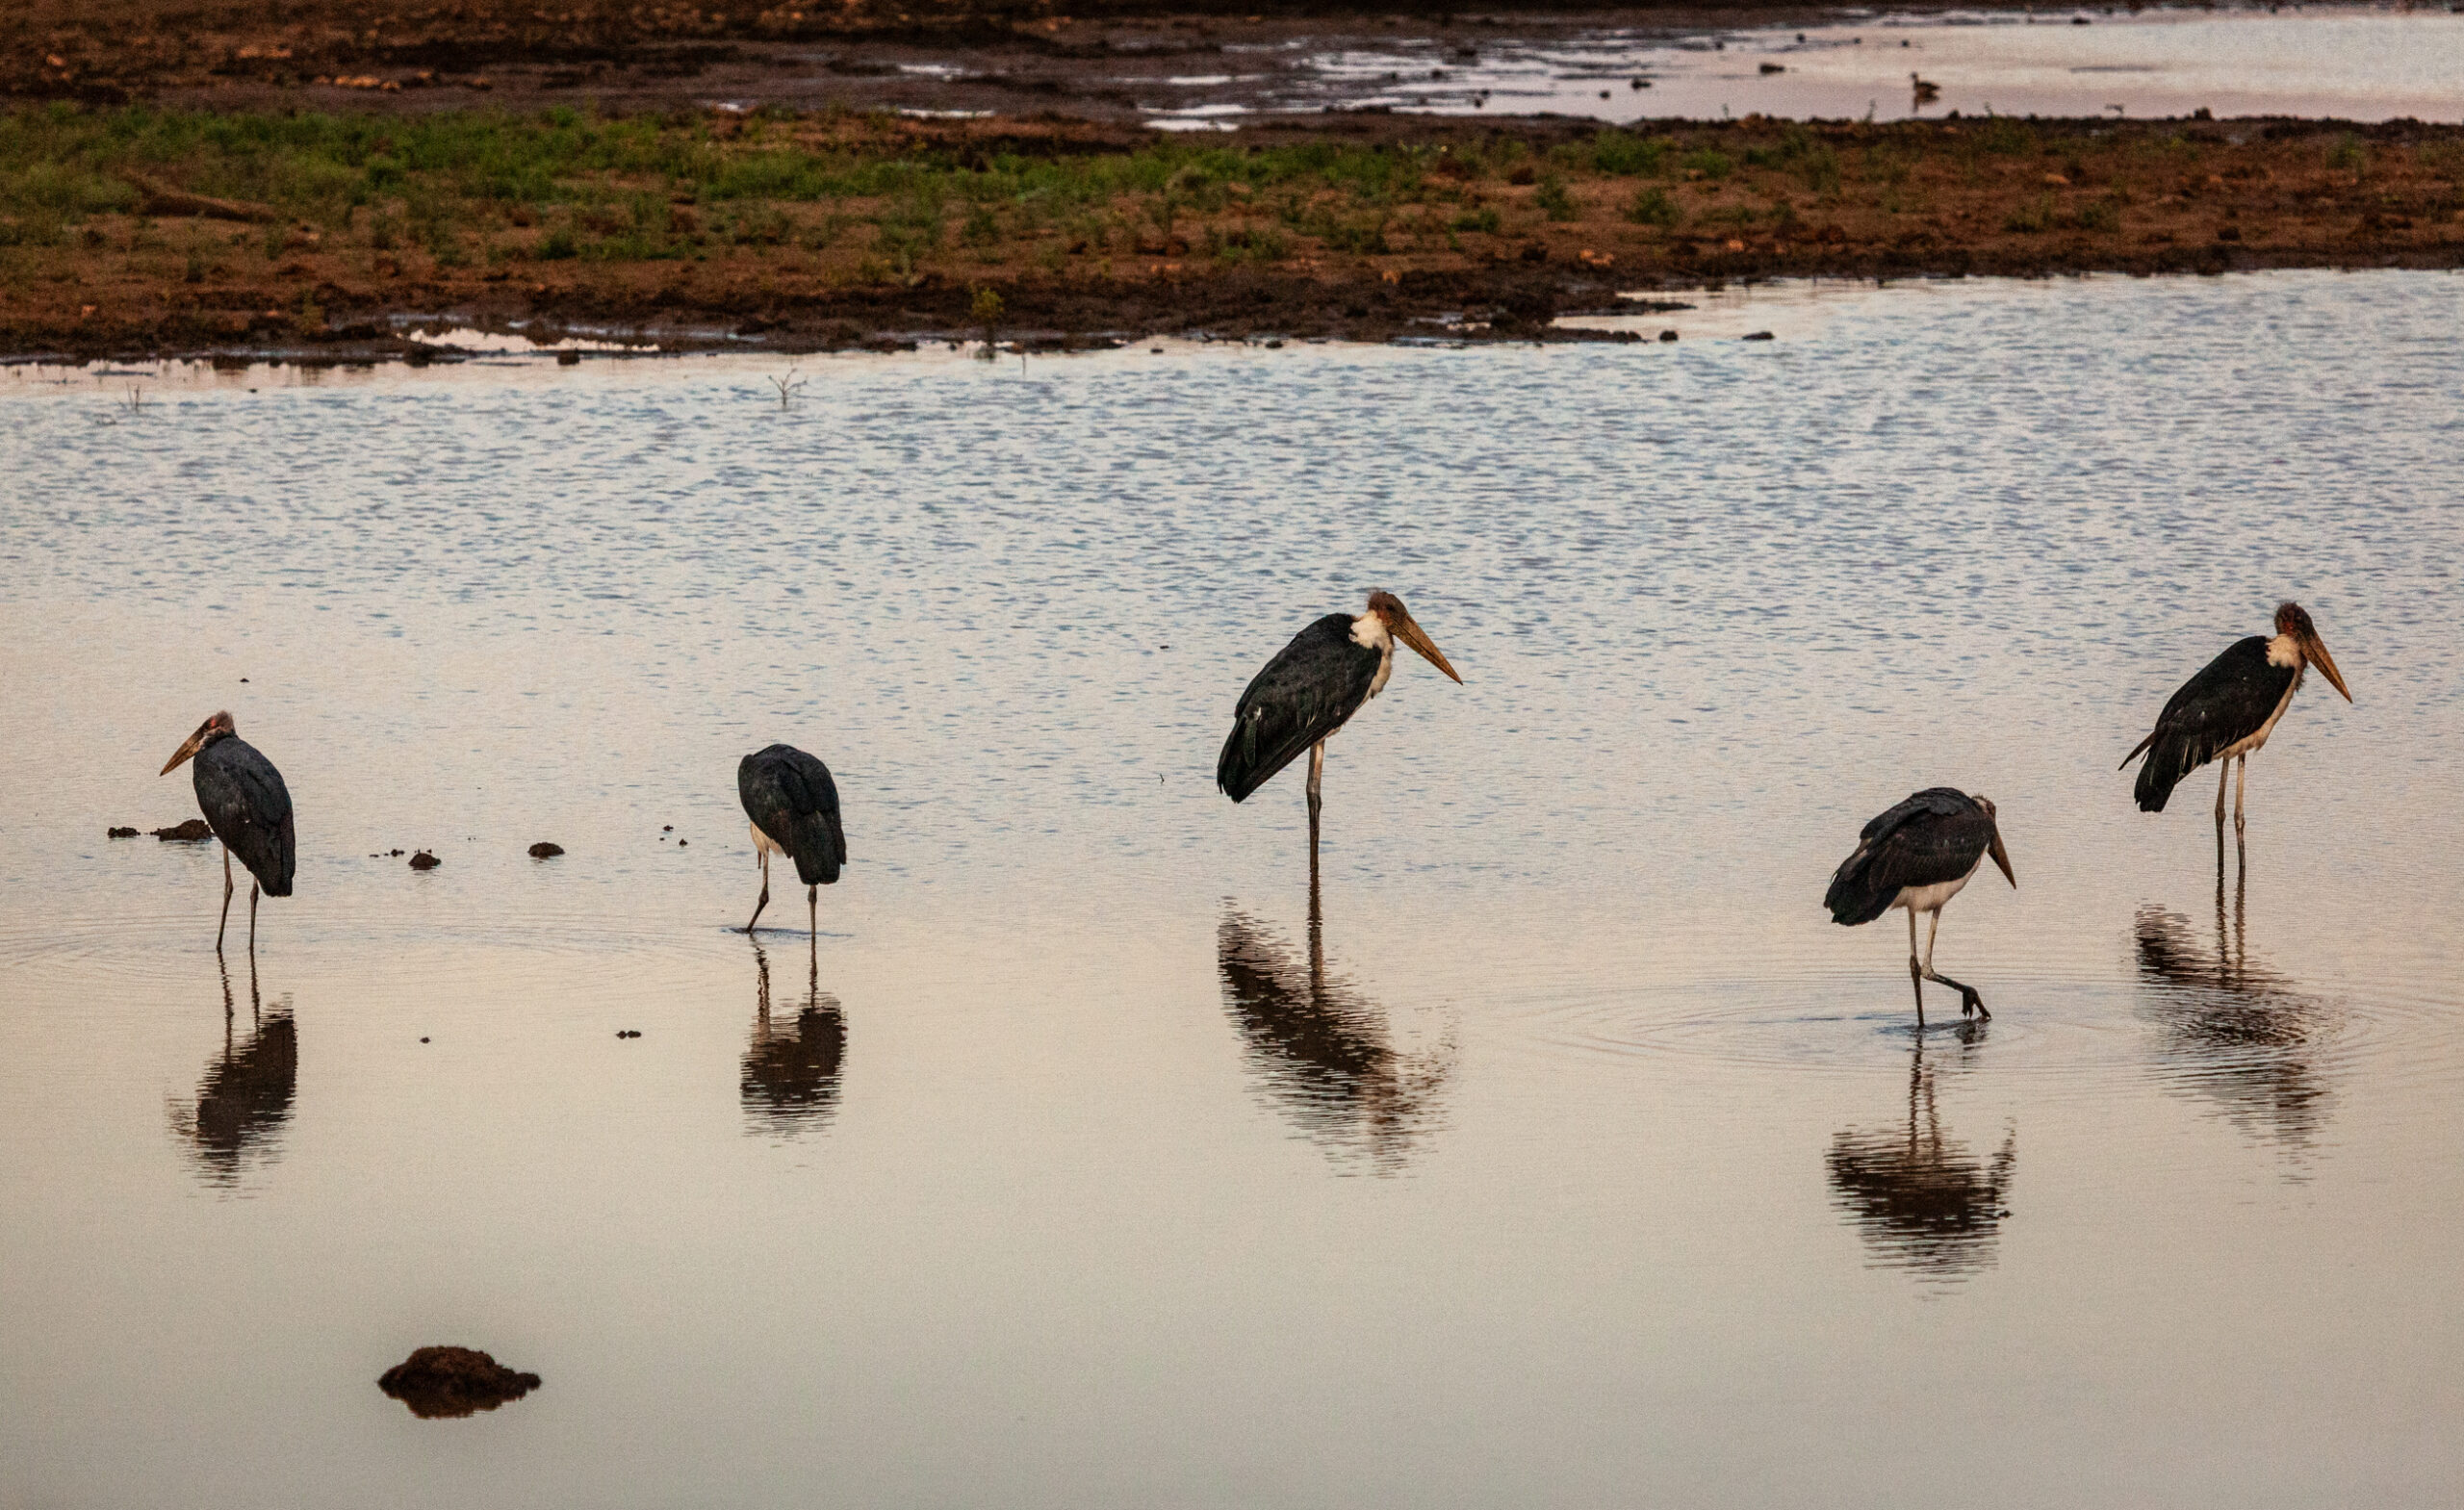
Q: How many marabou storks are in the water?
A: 5